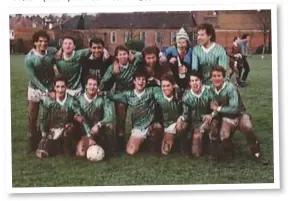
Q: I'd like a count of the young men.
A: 13